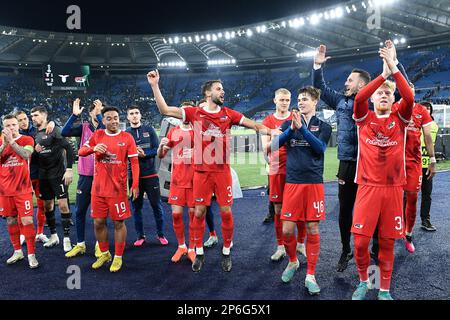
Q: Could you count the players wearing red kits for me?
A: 7